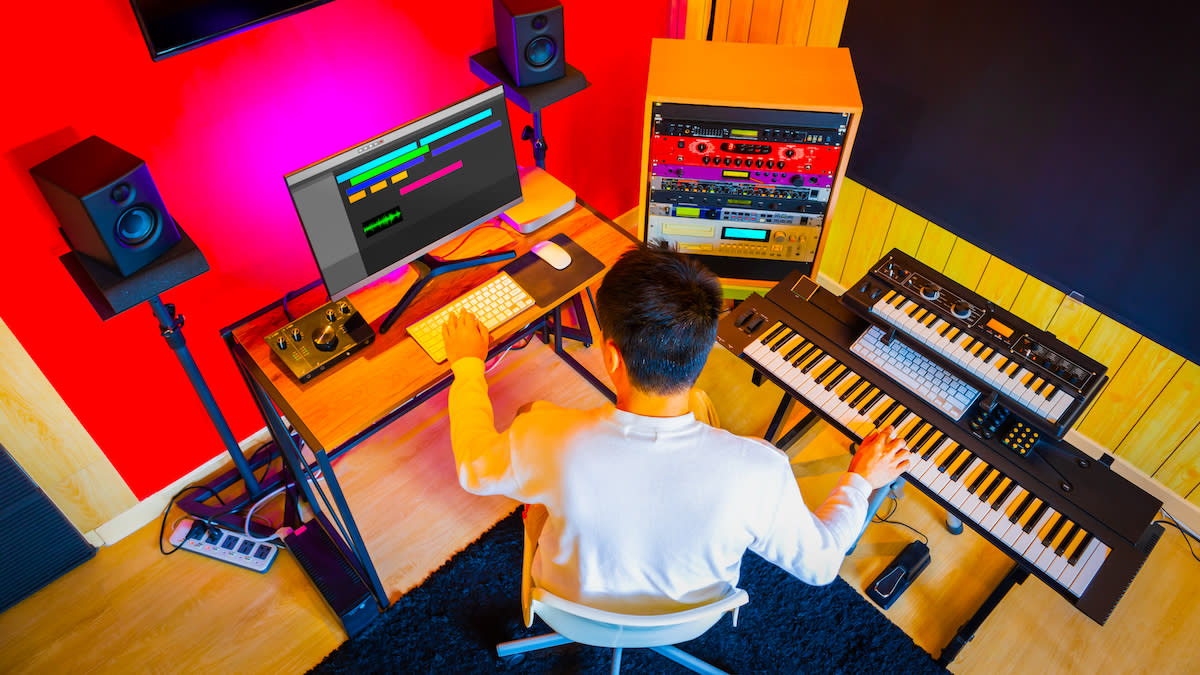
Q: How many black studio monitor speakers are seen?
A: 2